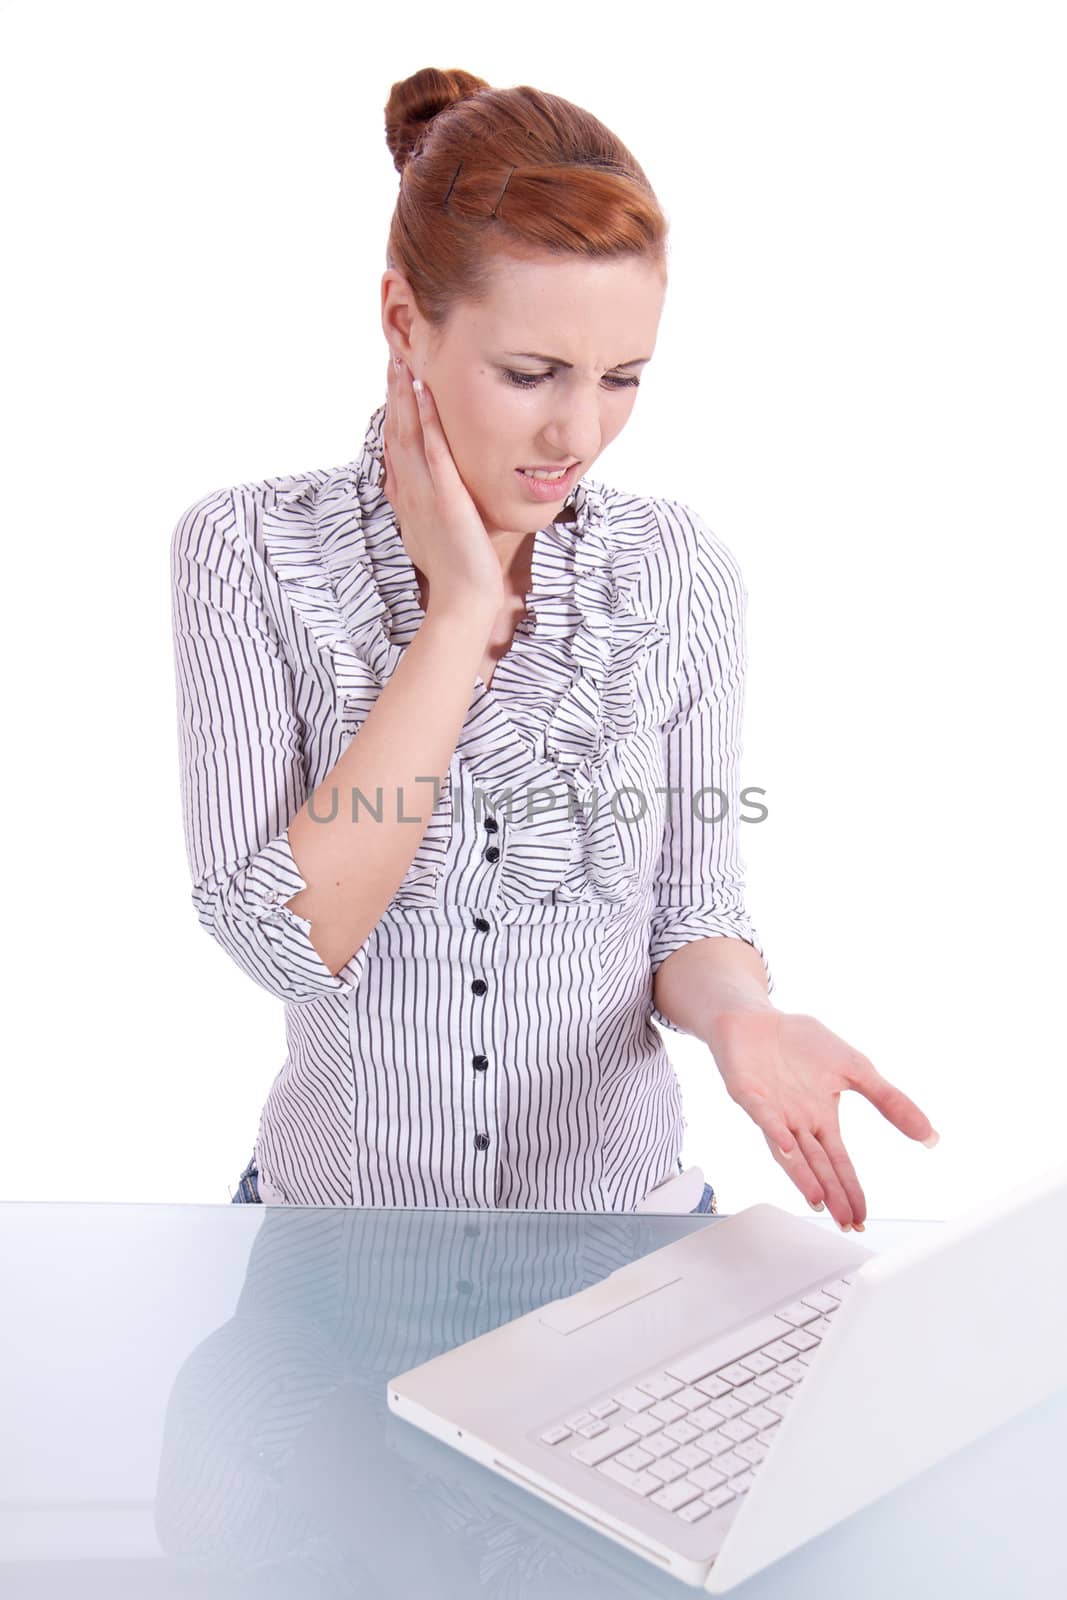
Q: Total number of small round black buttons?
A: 6